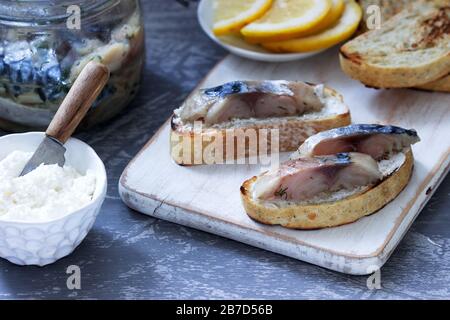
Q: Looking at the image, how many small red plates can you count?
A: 0